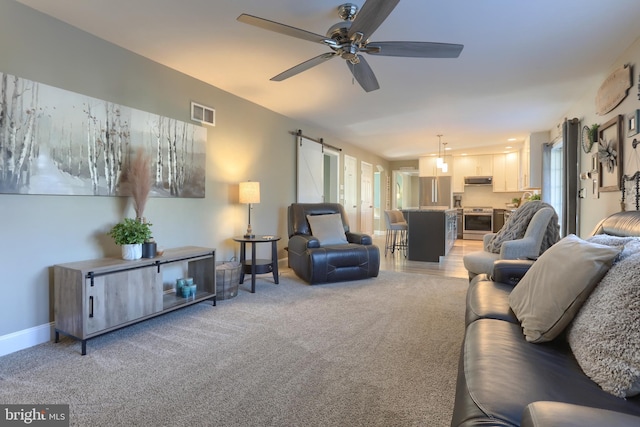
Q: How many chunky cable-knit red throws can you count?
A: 0